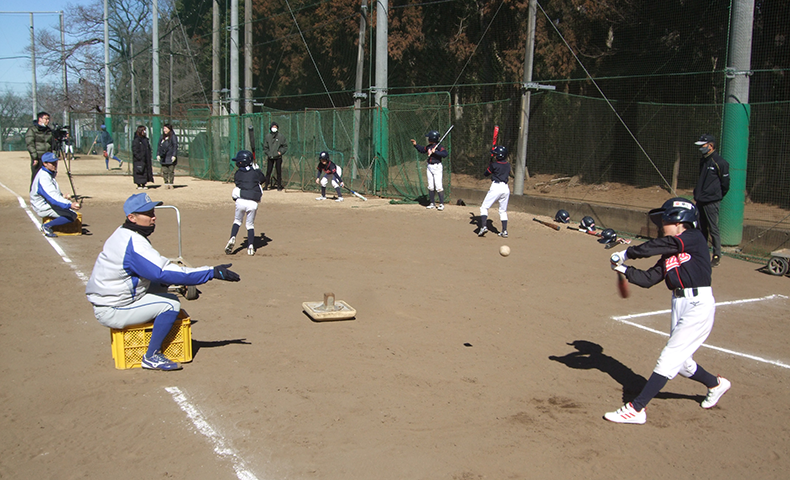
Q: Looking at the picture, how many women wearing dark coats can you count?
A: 2